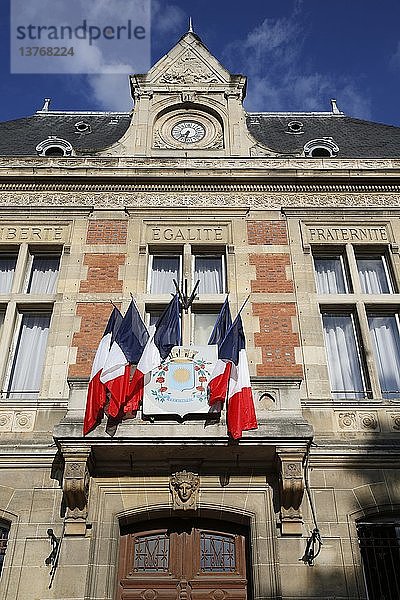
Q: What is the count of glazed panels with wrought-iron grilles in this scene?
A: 2